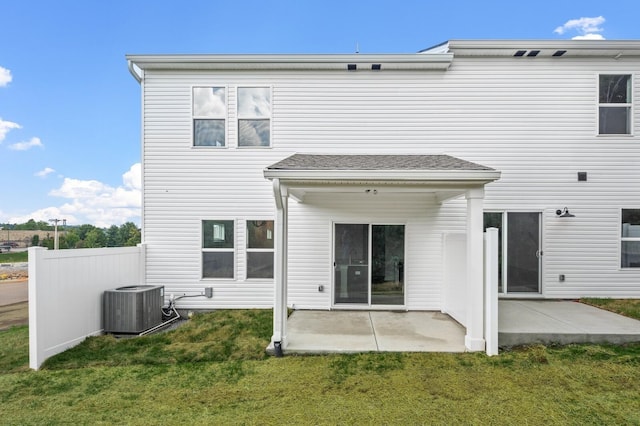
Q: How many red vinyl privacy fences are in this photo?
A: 0